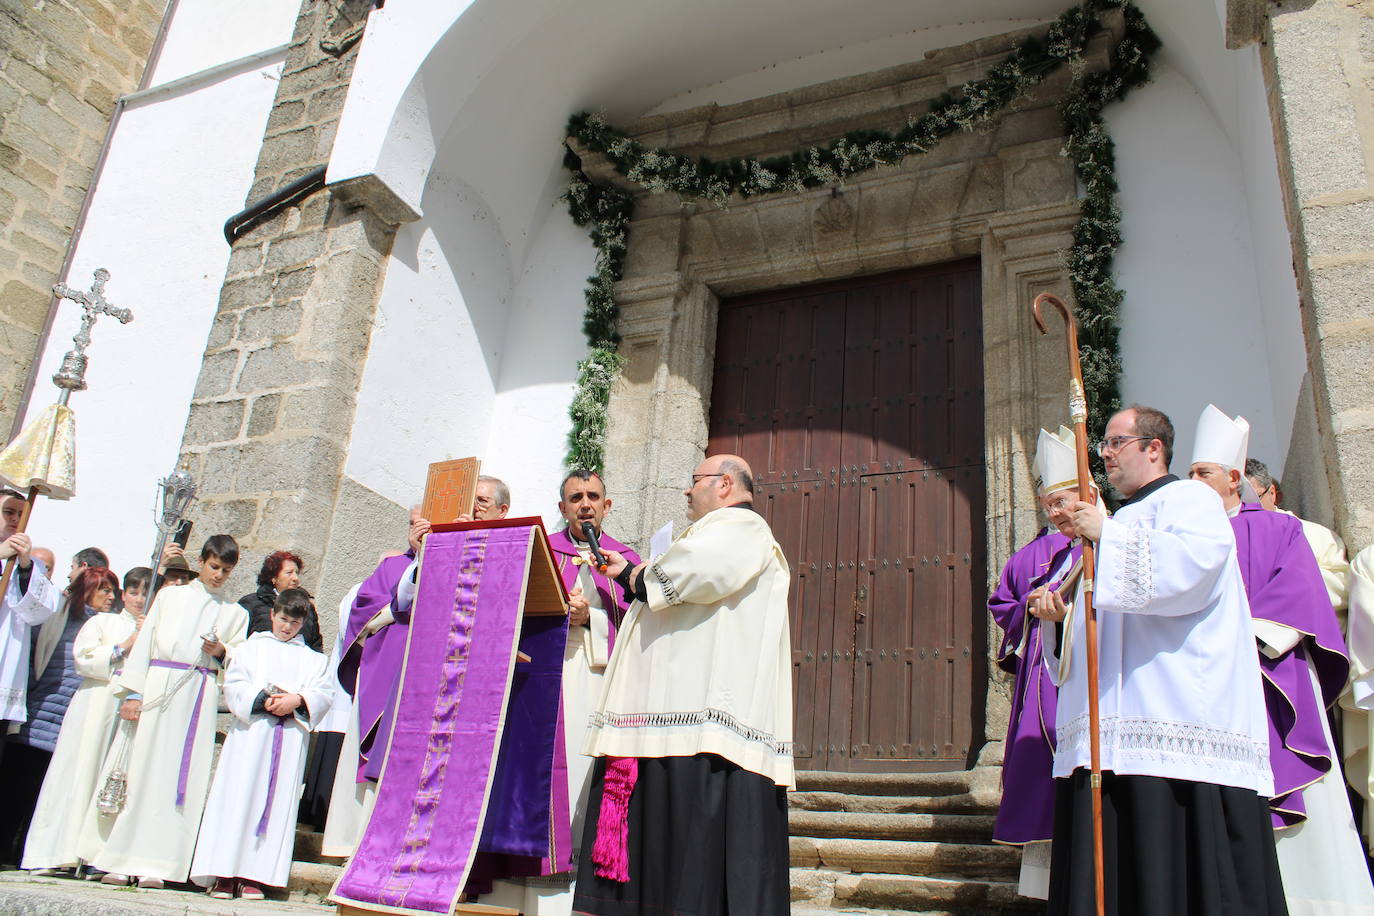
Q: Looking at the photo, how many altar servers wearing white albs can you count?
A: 3